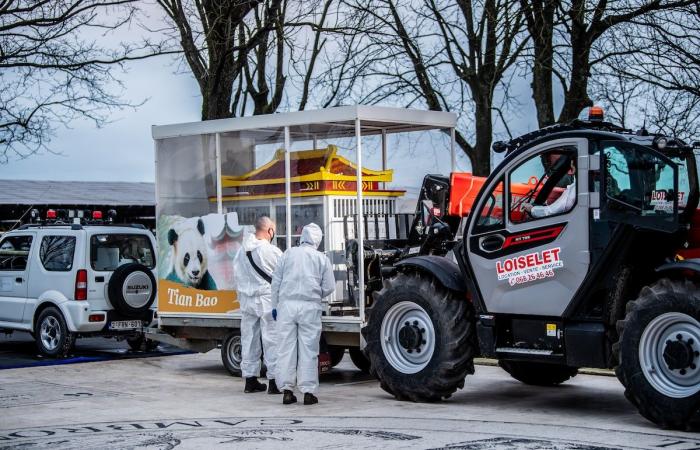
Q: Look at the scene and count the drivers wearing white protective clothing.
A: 1